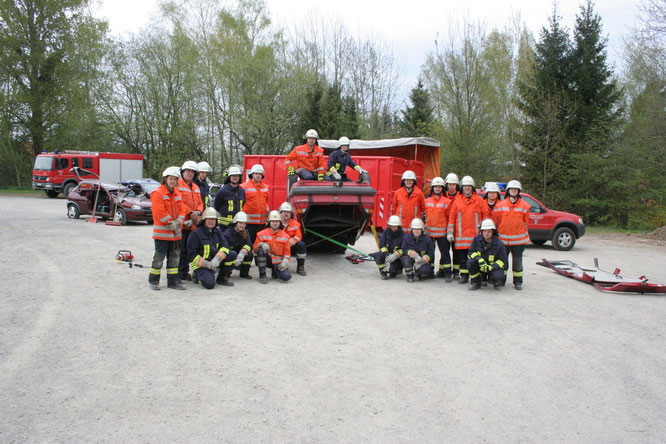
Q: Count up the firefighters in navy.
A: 8